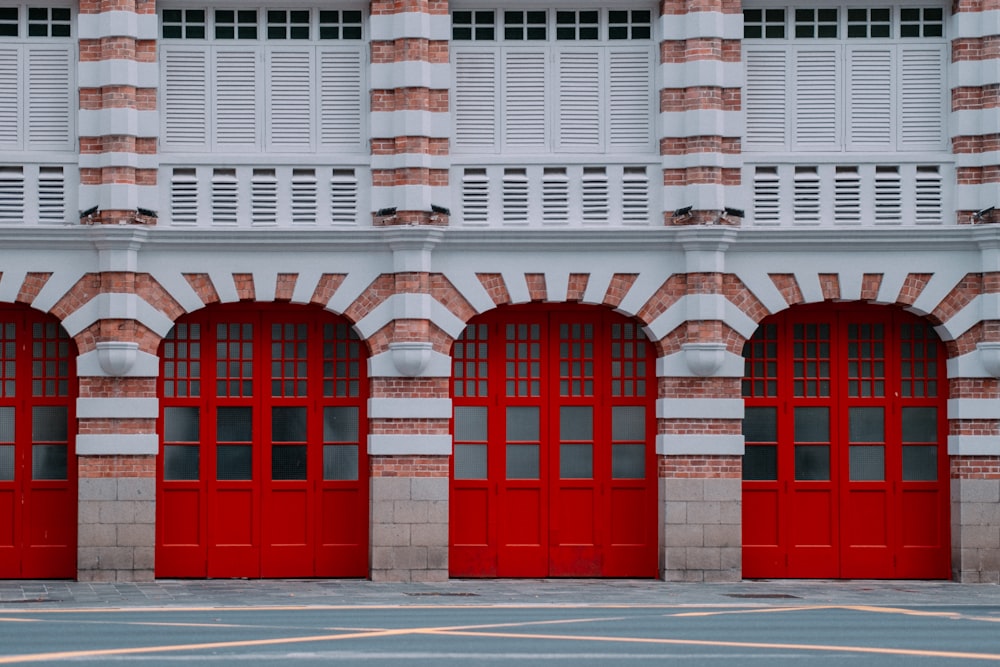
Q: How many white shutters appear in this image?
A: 14